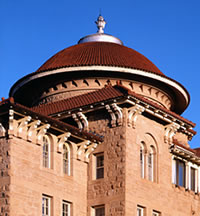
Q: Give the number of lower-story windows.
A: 5